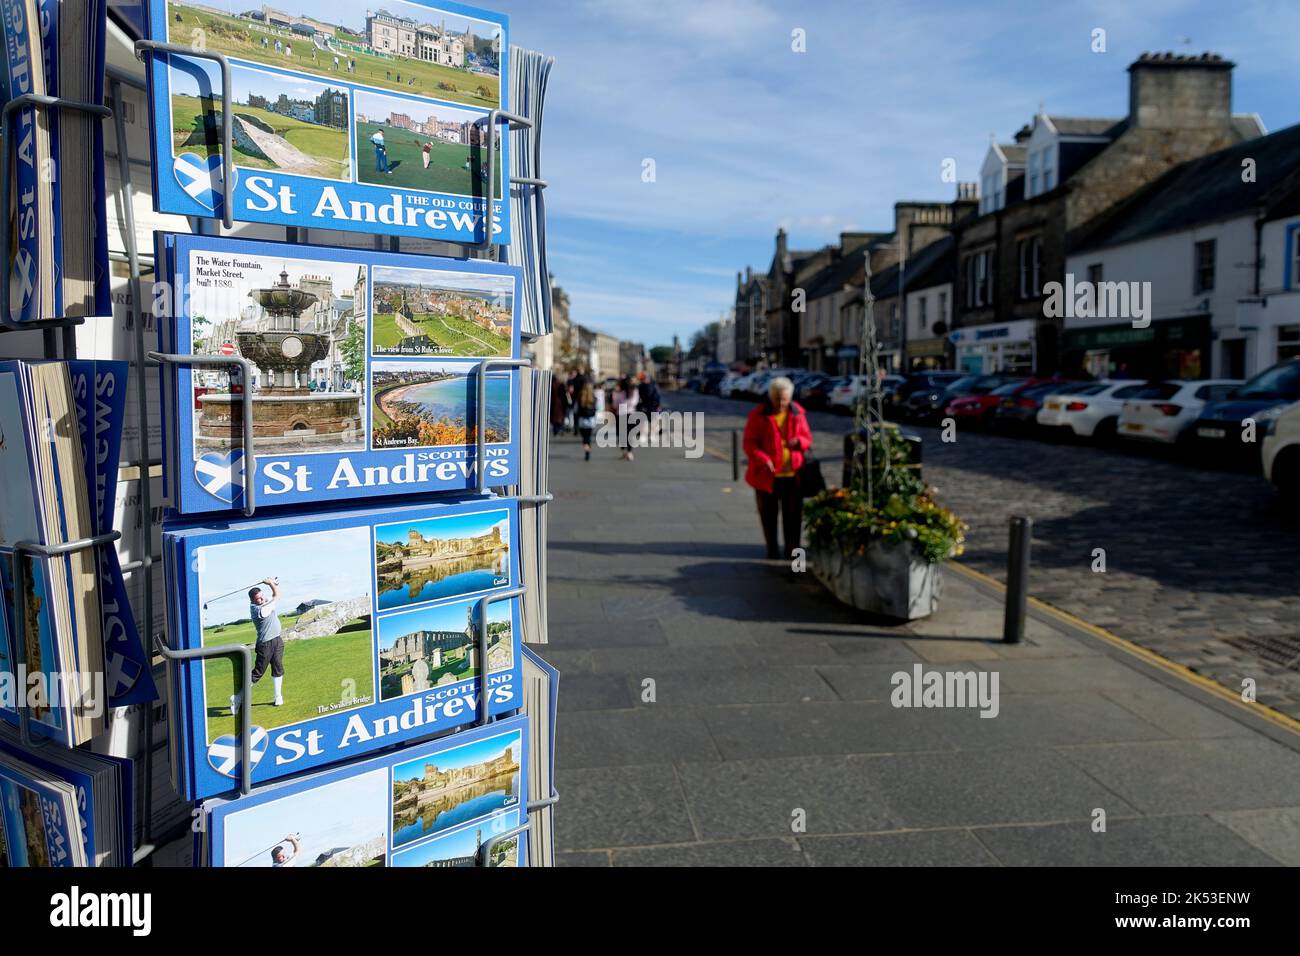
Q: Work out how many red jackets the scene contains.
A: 1